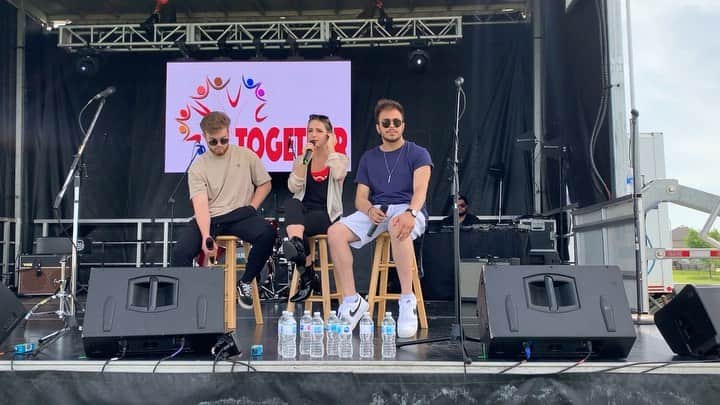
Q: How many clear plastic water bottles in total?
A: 8